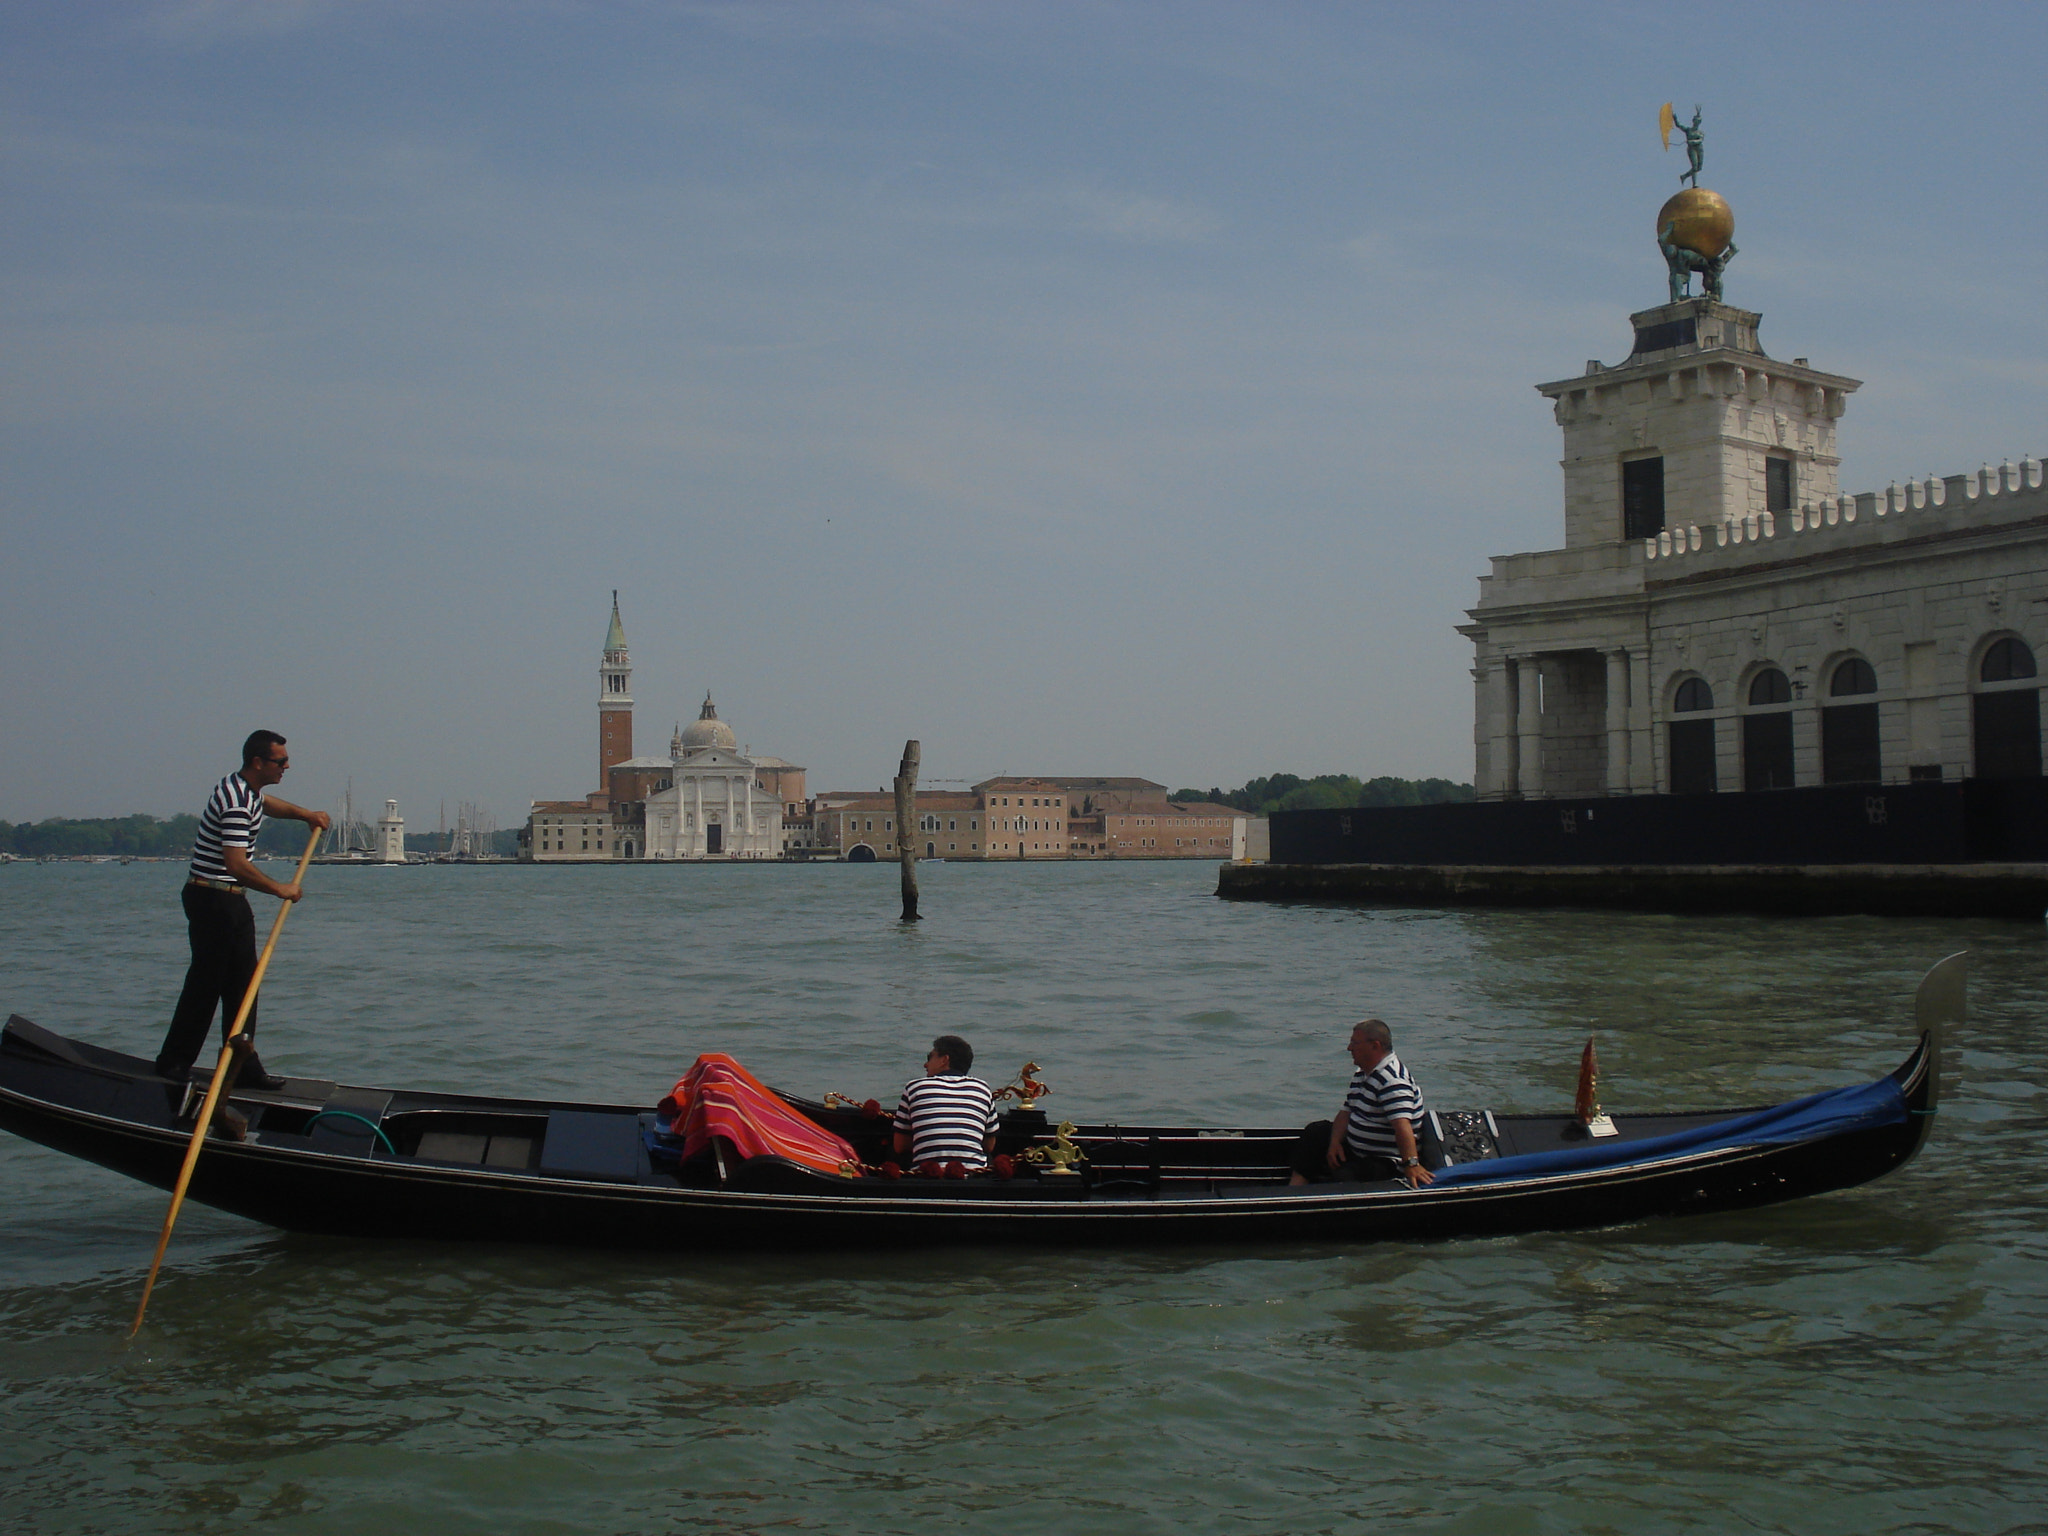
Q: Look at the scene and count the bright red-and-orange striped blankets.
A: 1